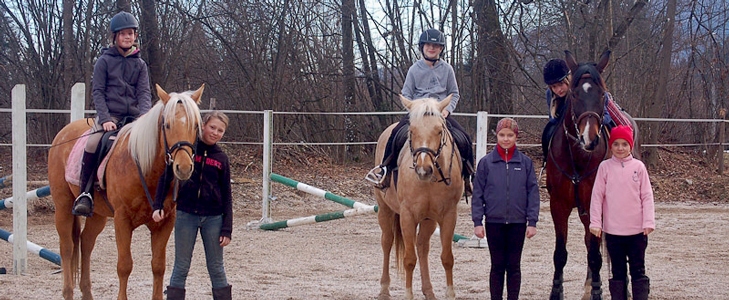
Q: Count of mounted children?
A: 3